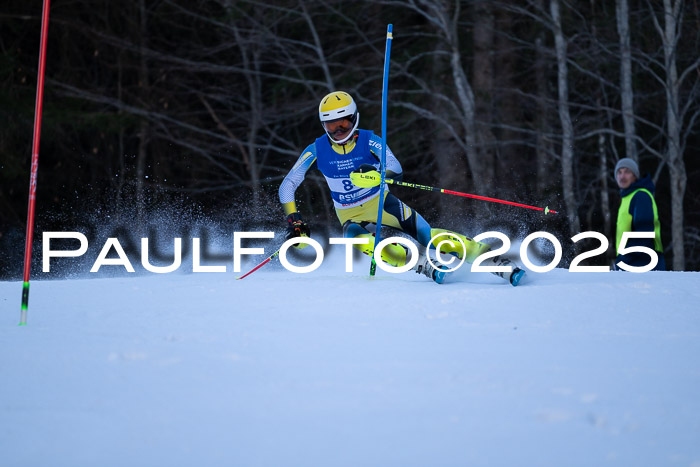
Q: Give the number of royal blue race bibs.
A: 1